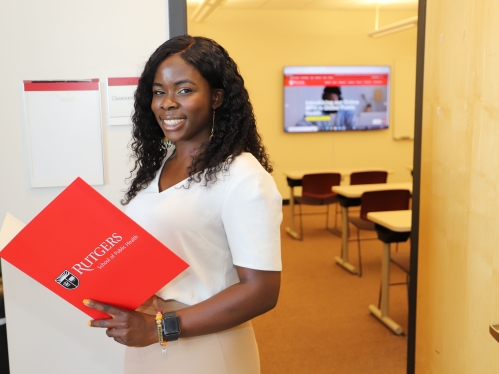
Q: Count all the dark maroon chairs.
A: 3